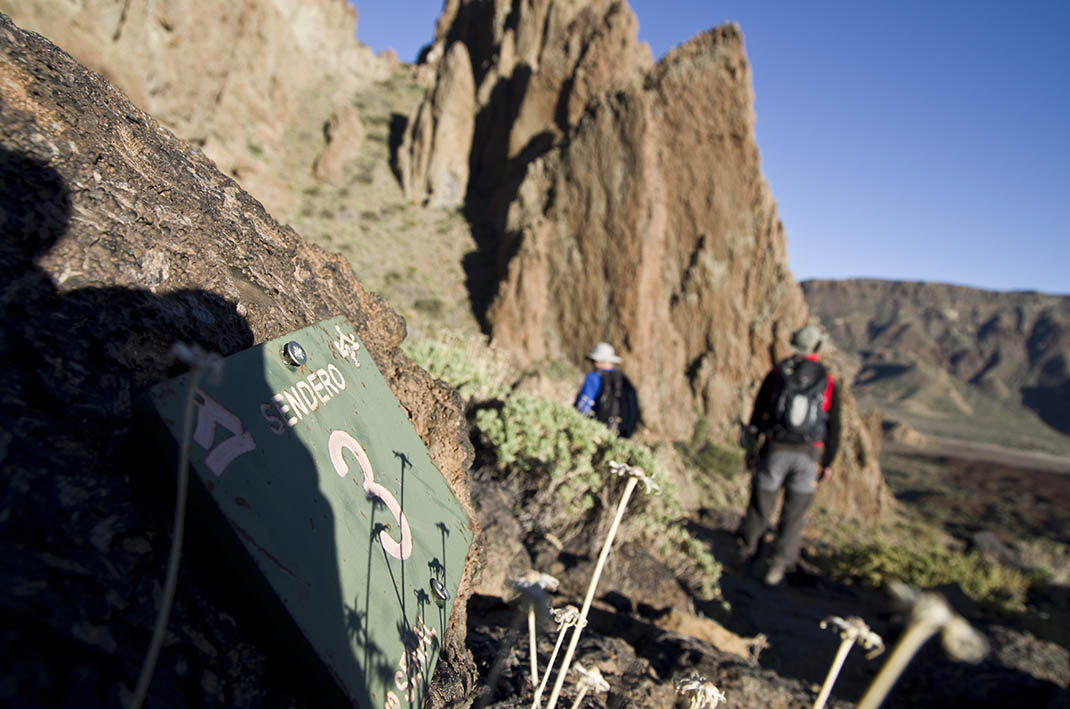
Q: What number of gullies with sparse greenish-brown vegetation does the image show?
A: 1